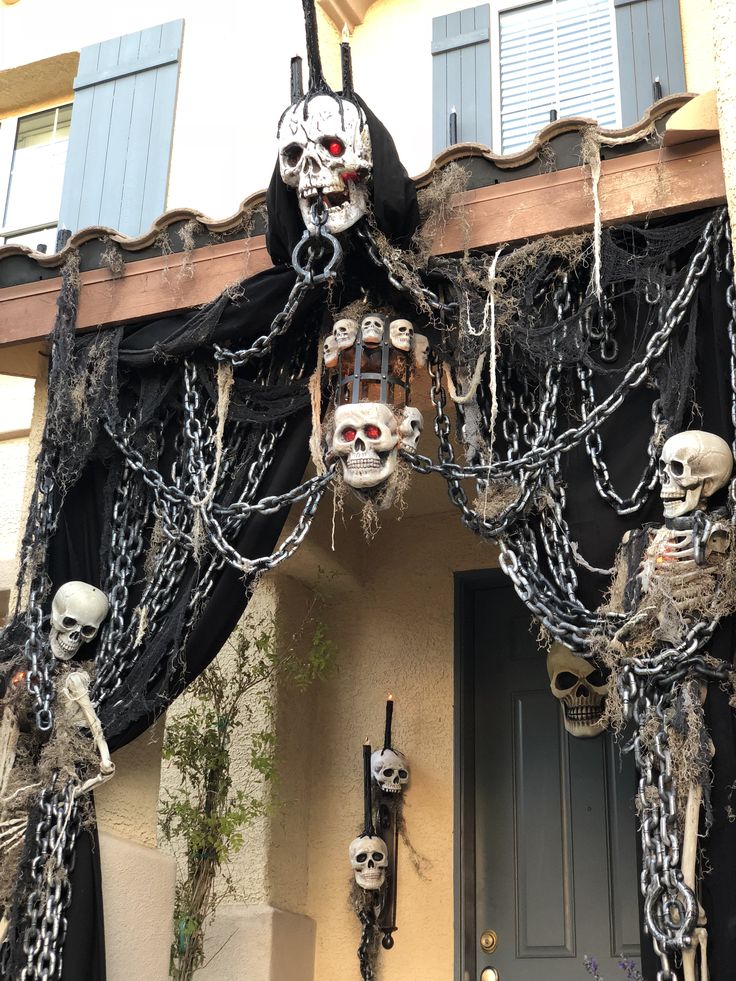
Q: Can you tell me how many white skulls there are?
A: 13